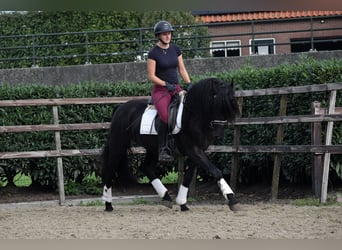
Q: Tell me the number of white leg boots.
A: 4